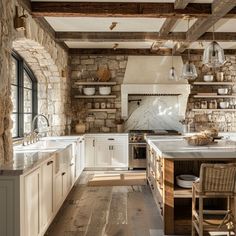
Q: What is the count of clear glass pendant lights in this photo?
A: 3